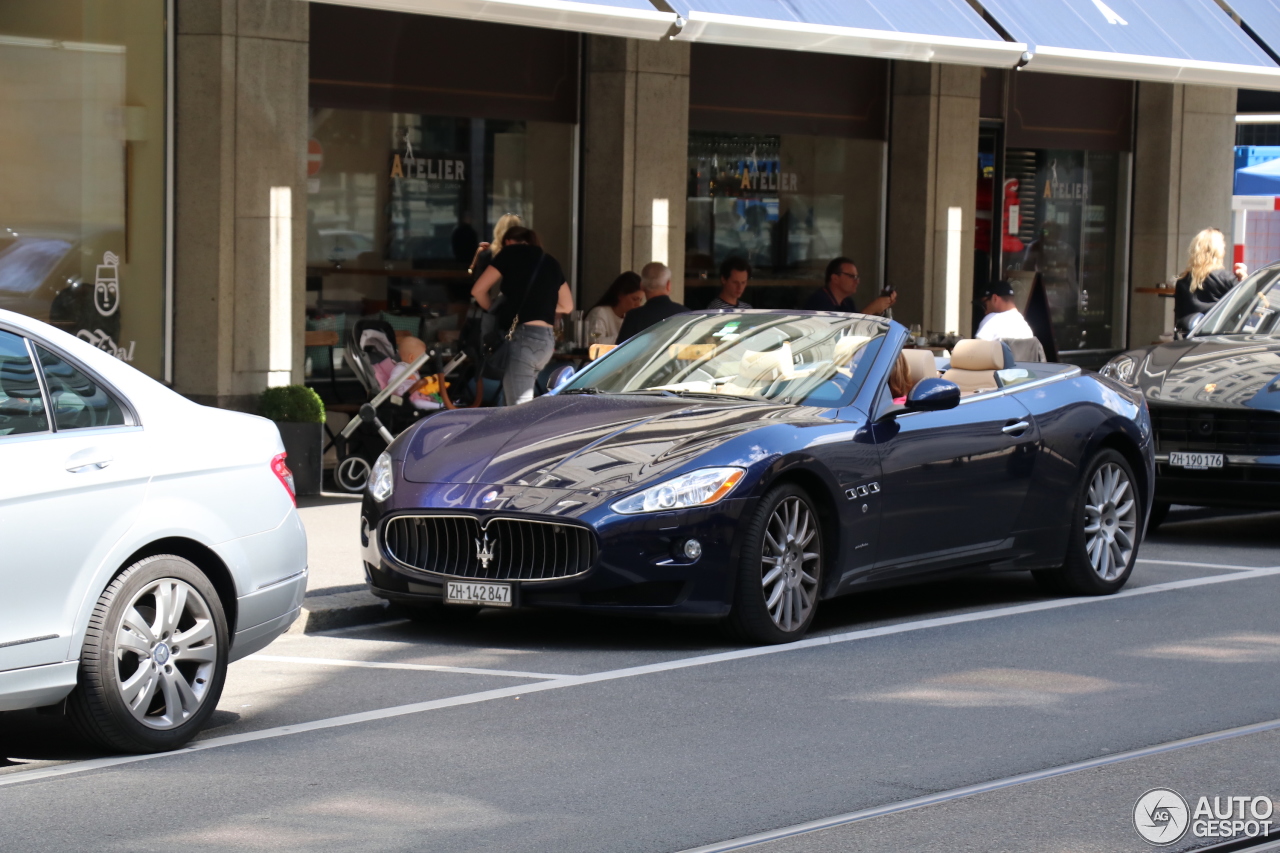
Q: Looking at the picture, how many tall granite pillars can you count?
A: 4